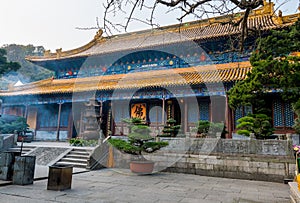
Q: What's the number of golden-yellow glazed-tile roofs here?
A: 2